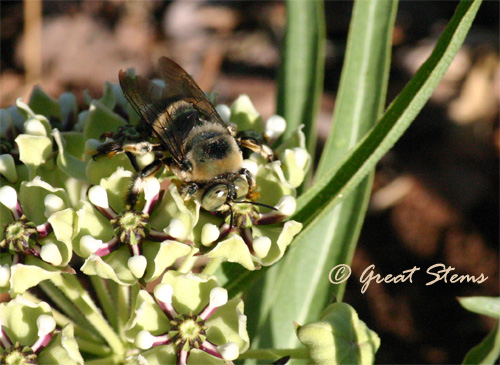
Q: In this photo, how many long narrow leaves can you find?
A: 3